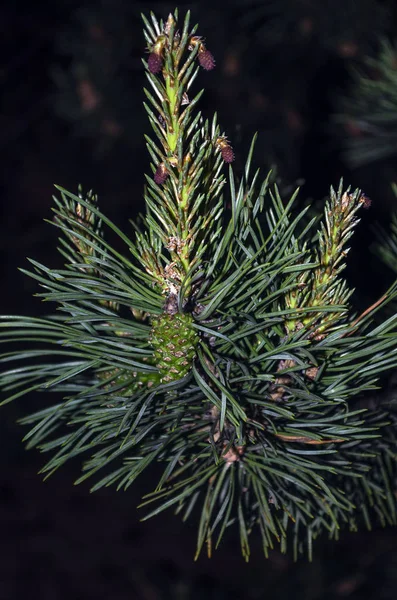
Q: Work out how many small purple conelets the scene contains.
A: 5